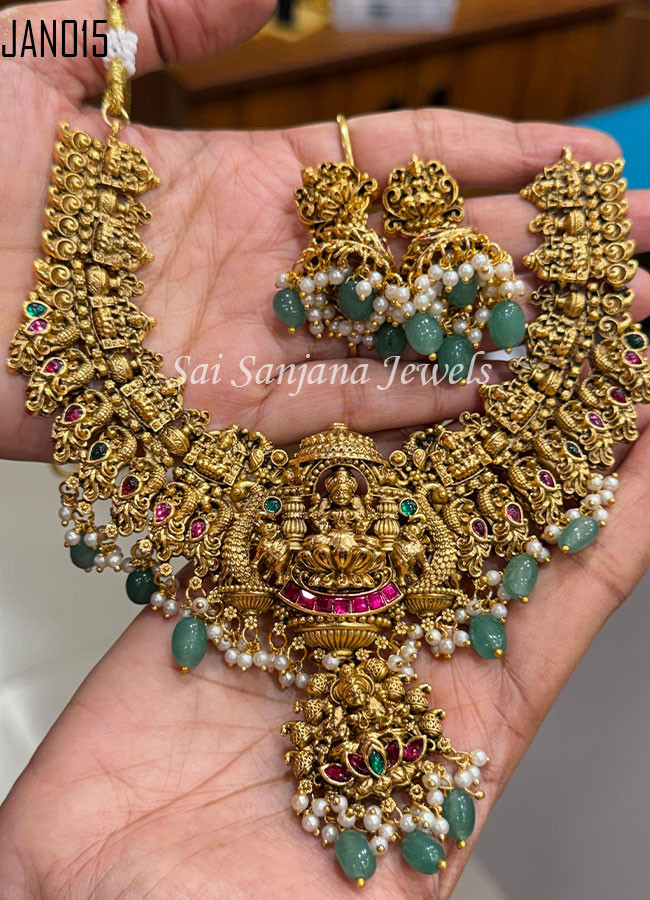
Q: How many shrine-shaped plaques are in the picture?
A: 10